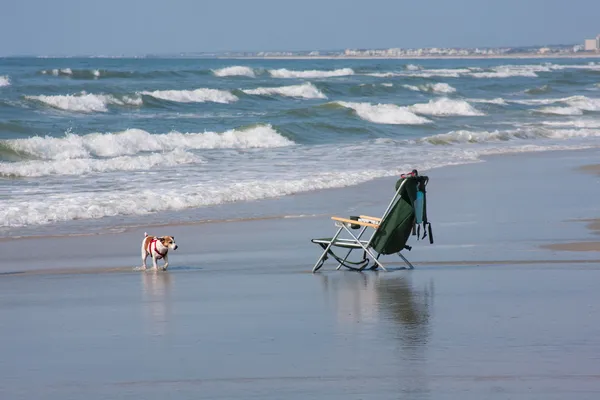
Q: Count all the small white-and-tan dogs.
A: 1